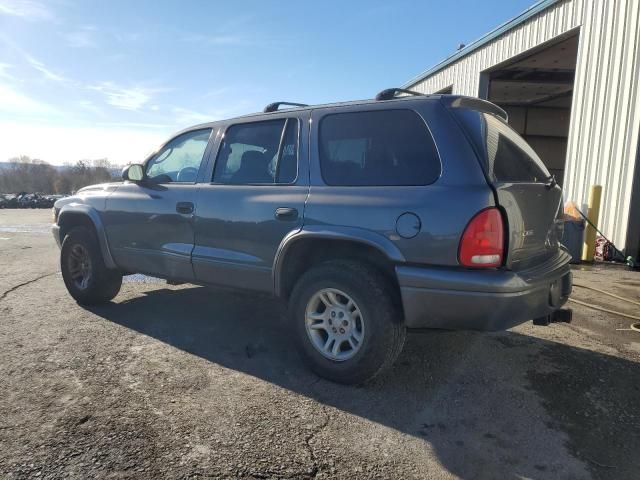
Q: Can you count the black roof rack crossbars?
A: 2